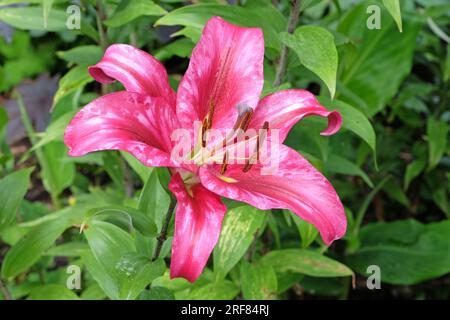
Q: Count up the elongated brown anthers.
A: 6